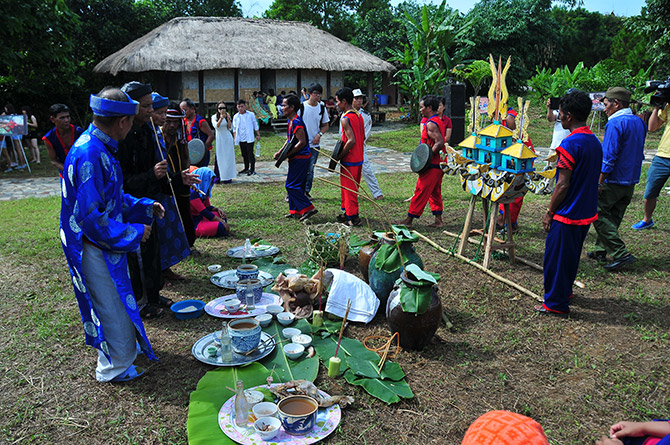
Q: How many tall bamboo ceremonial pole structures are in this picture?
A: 1